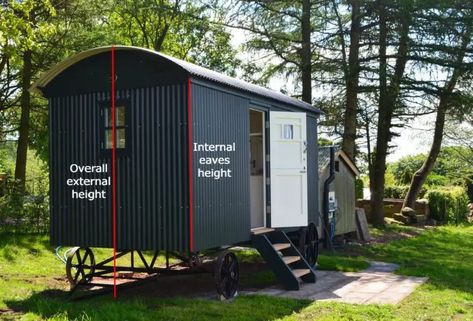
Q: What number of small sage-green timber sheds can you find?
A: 1